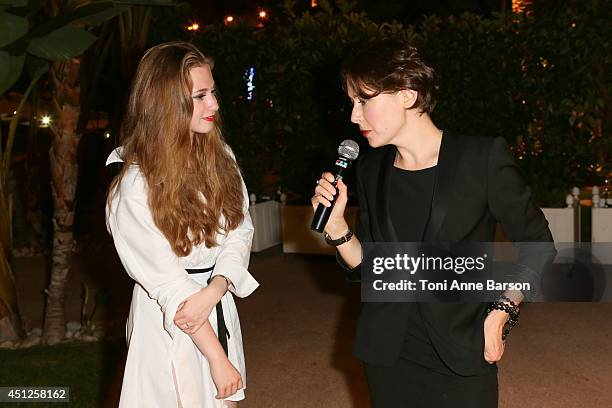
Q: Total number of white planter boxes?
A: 3